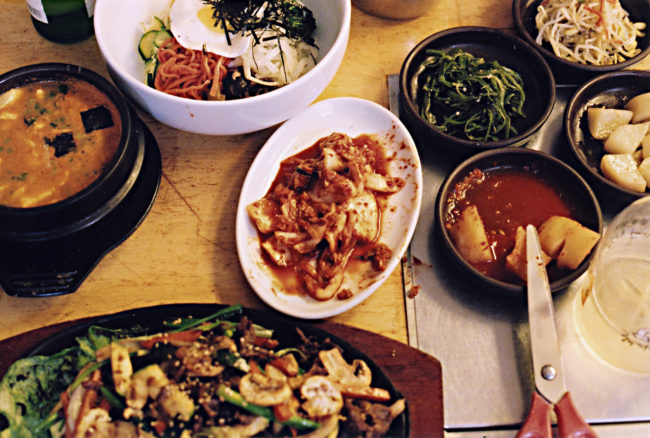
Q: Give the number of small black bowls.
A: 4